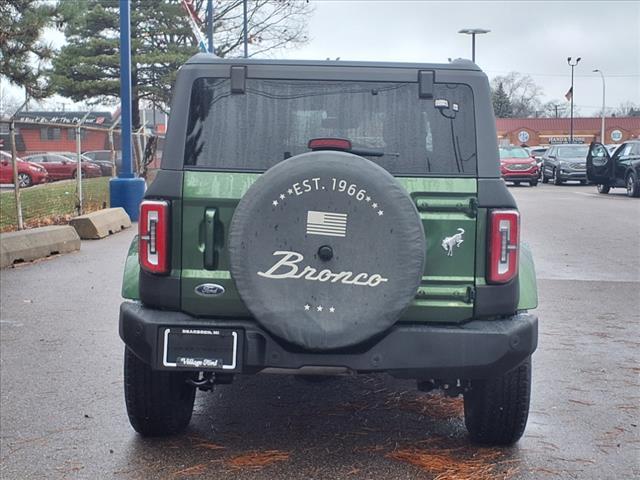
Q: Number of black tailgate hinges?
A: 2